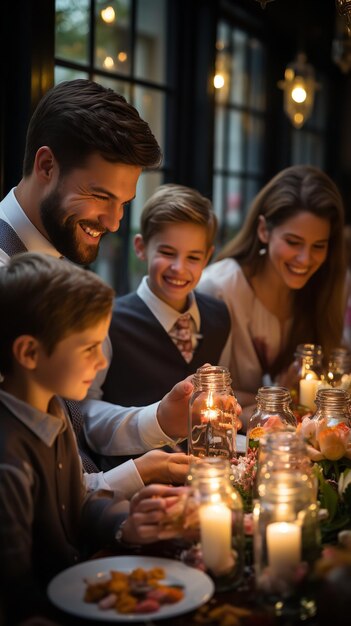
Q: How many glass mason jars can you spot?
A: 8